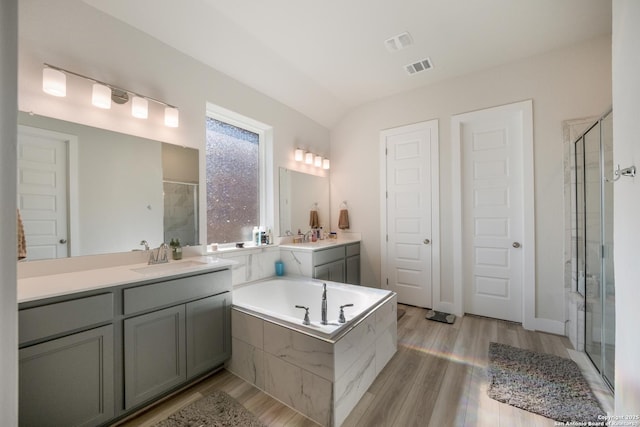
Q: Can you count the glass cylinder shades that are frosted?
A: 8